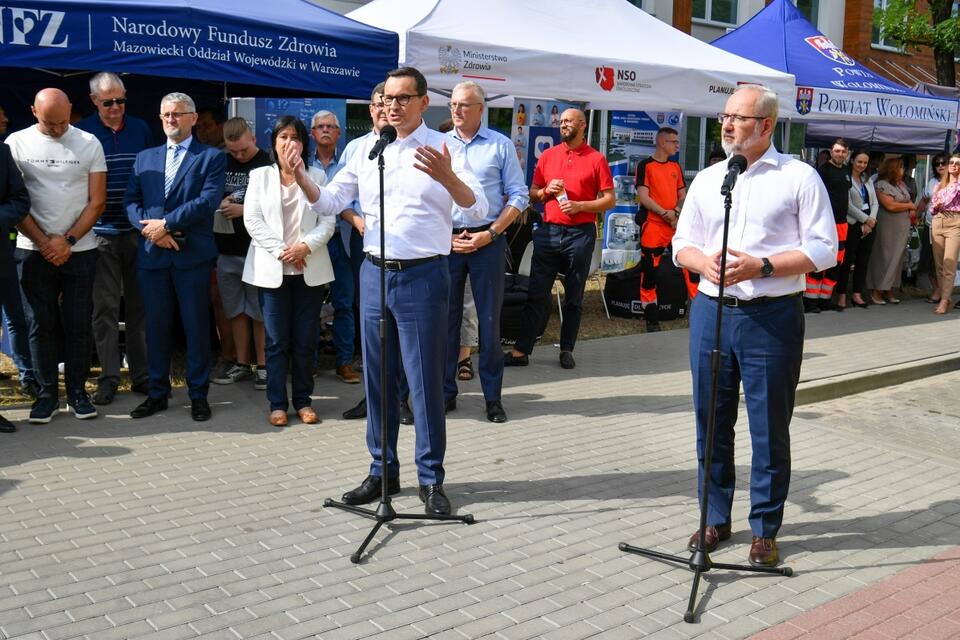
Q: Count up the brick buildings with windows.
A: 1